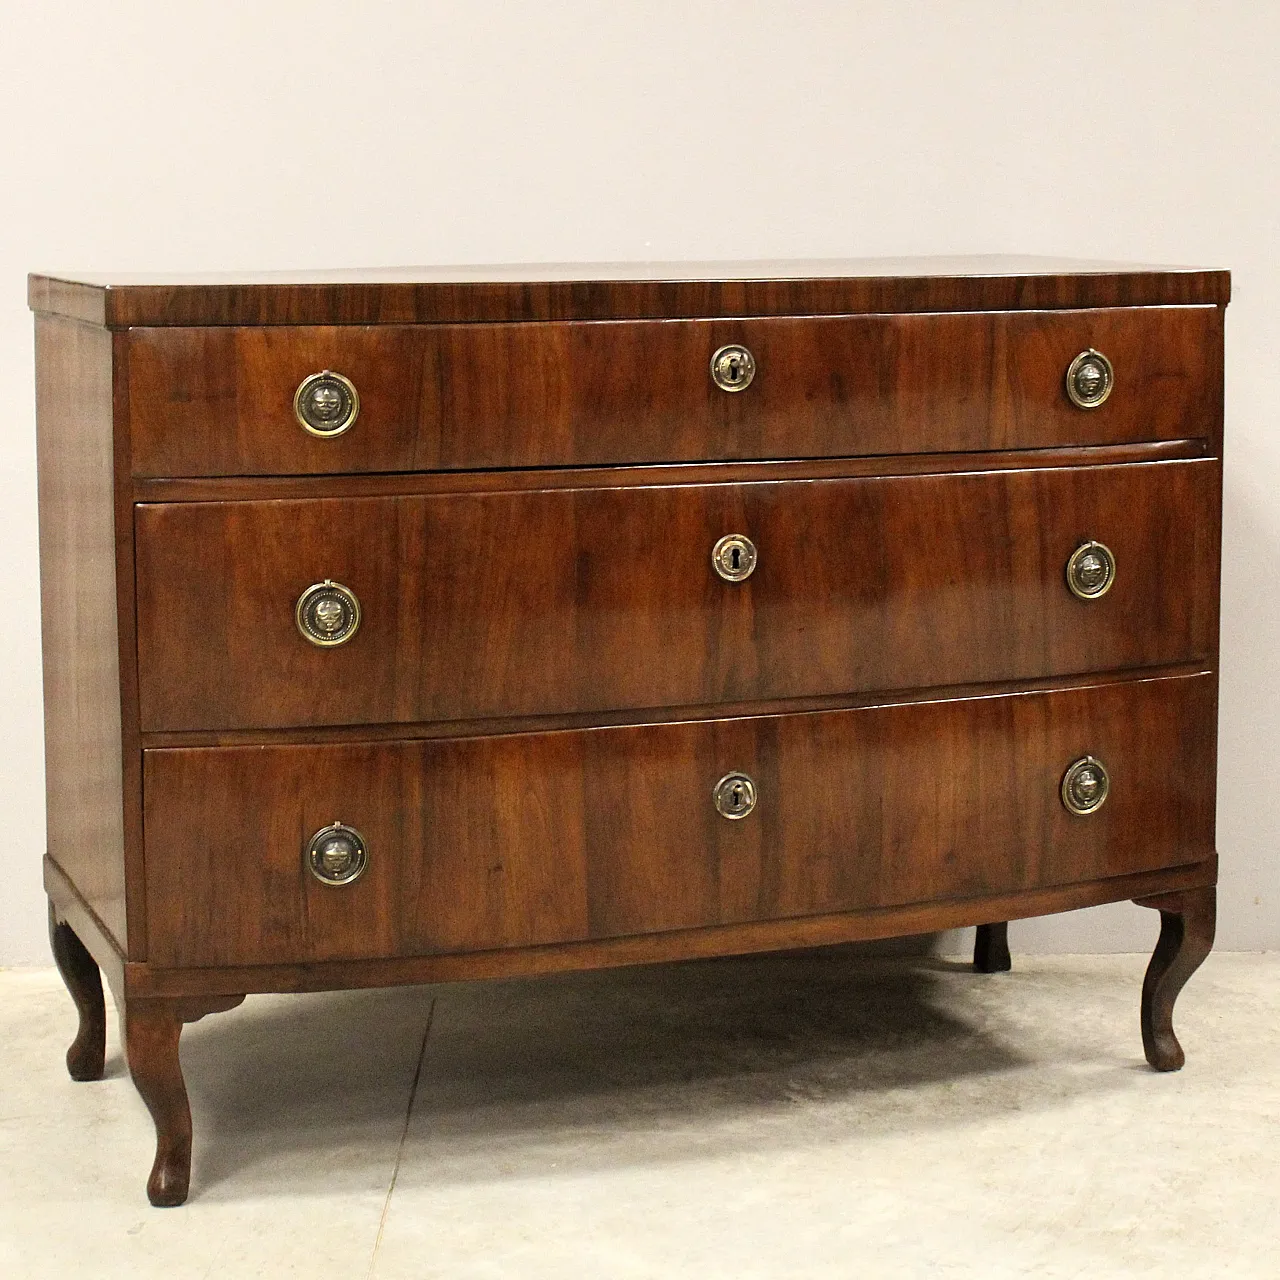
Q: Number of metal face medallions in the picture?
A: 6